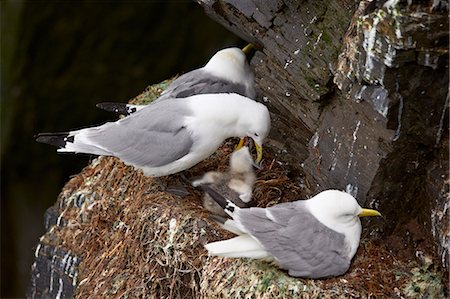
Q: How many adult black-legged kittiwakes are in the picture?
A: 3